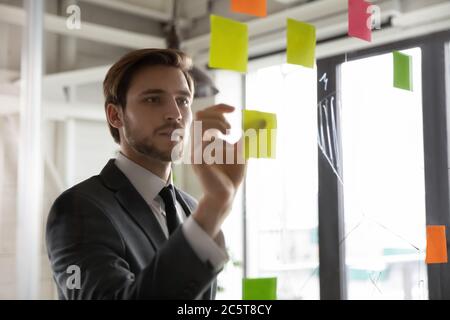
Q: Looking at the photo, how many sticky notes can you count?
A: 8